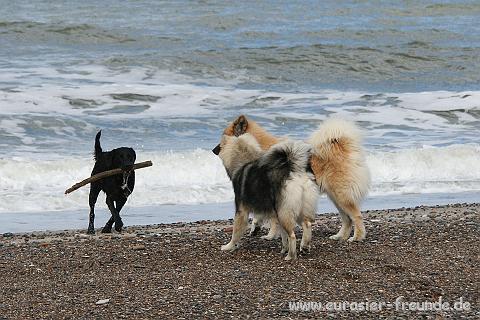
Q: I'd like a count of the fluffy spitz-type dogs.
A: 2